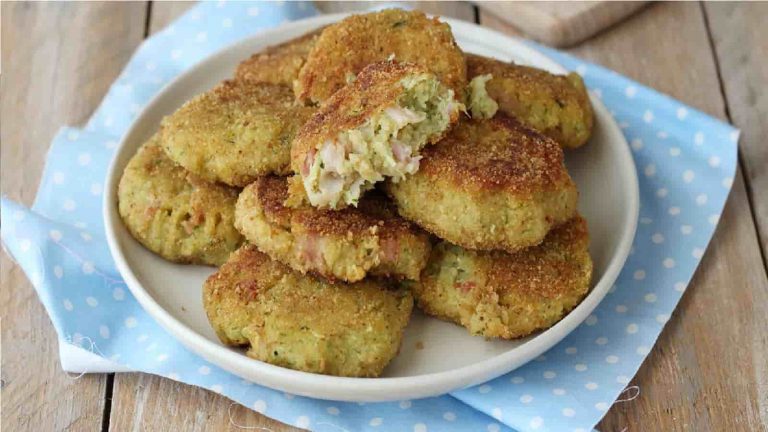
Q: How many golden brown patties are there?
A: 10